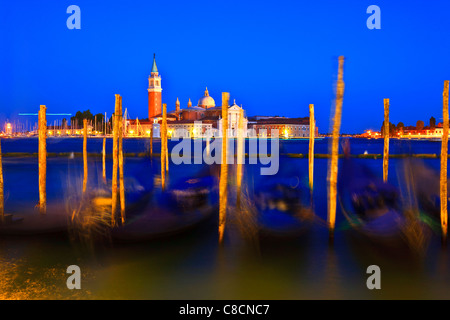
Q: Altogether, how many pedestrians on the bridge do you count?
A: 0